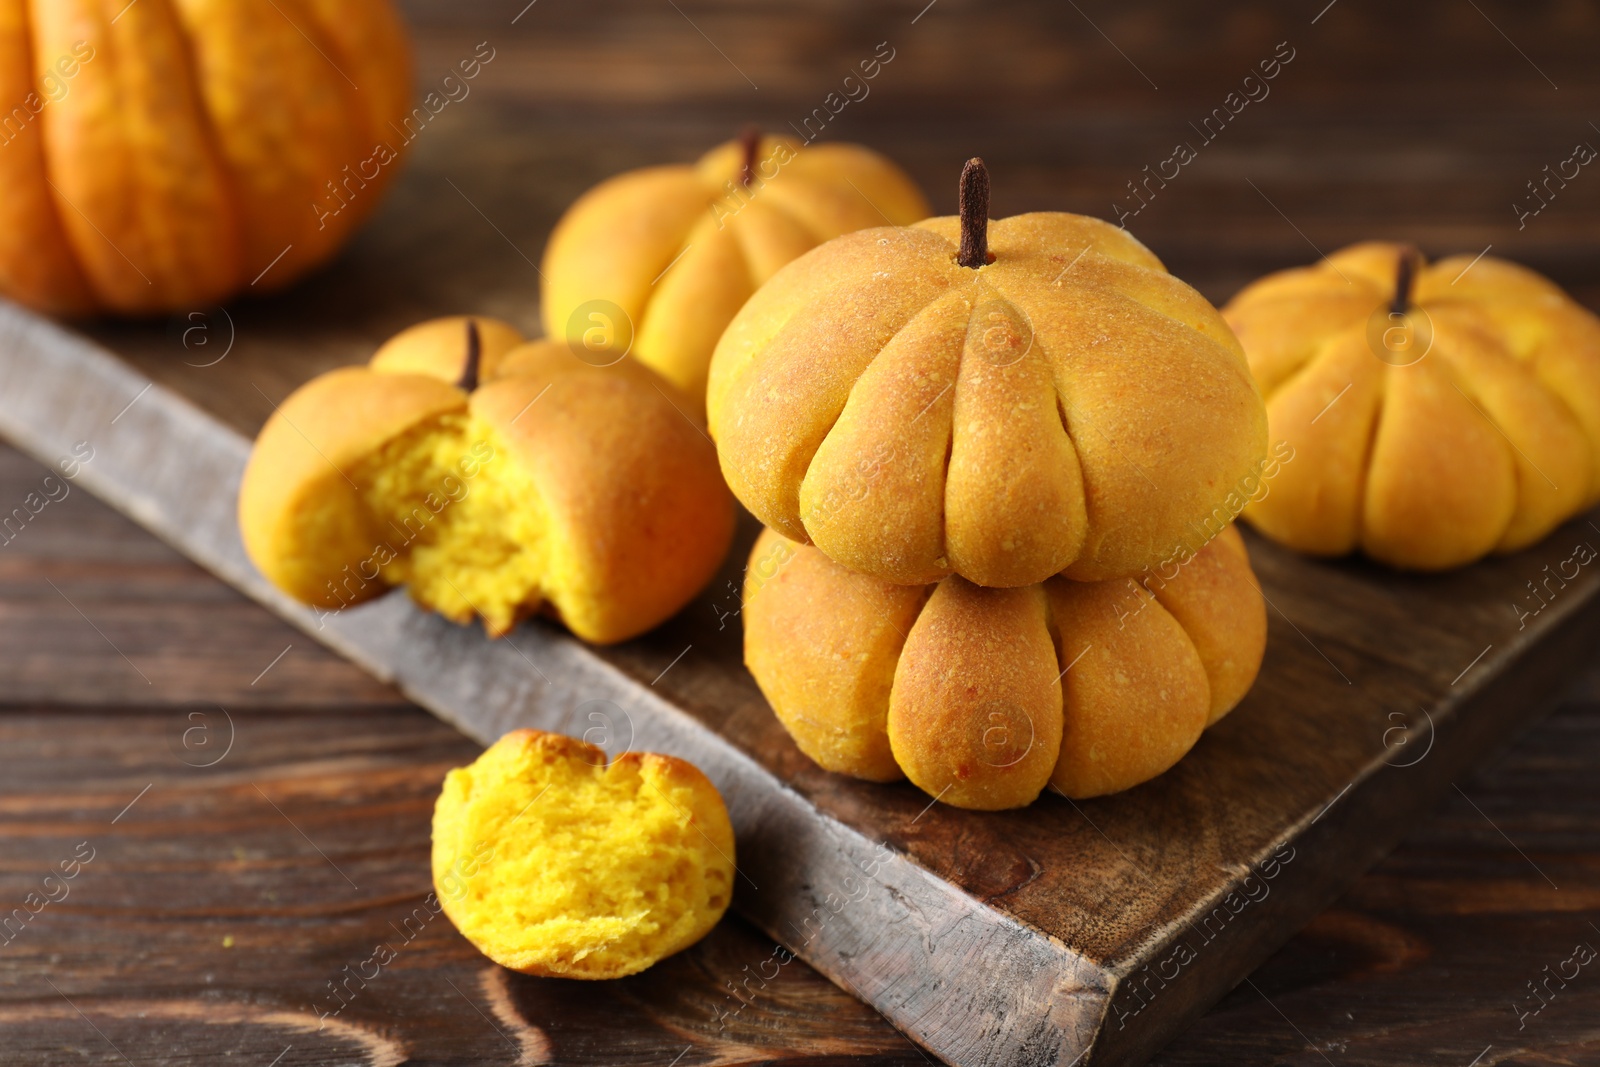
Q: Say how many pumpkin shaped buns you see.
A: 5